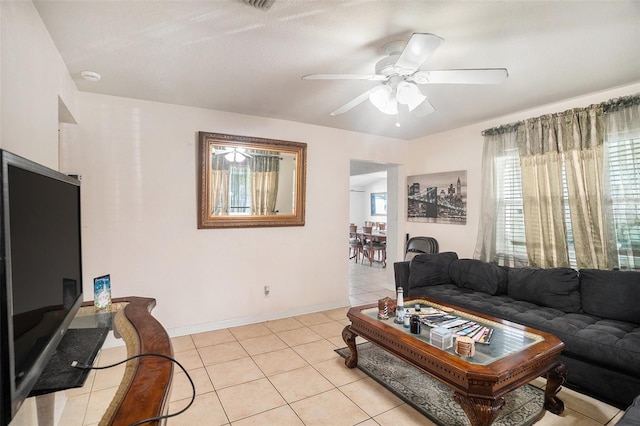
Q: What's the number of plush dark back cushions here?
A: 4